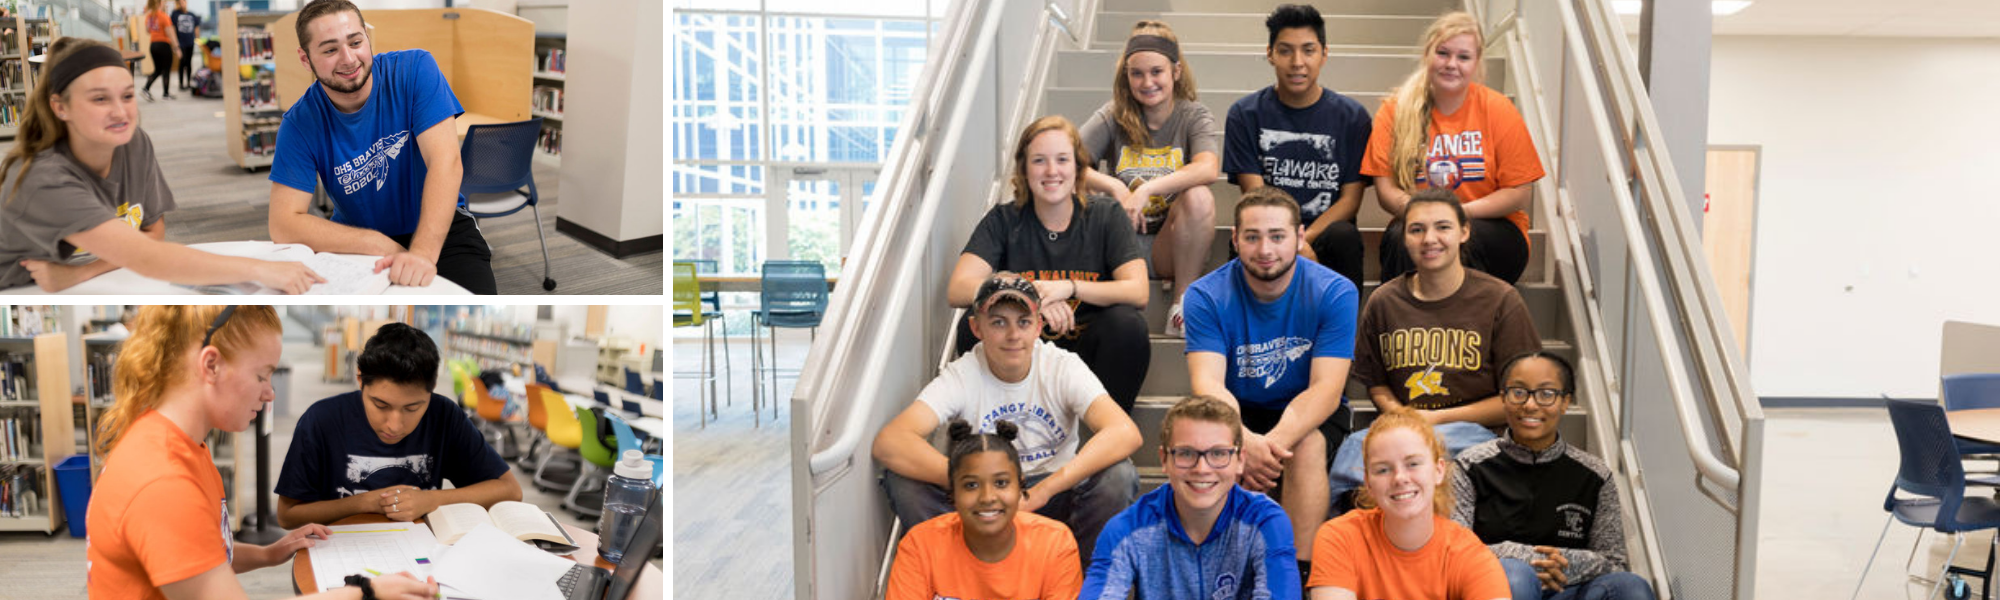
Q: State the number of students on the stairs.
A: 11